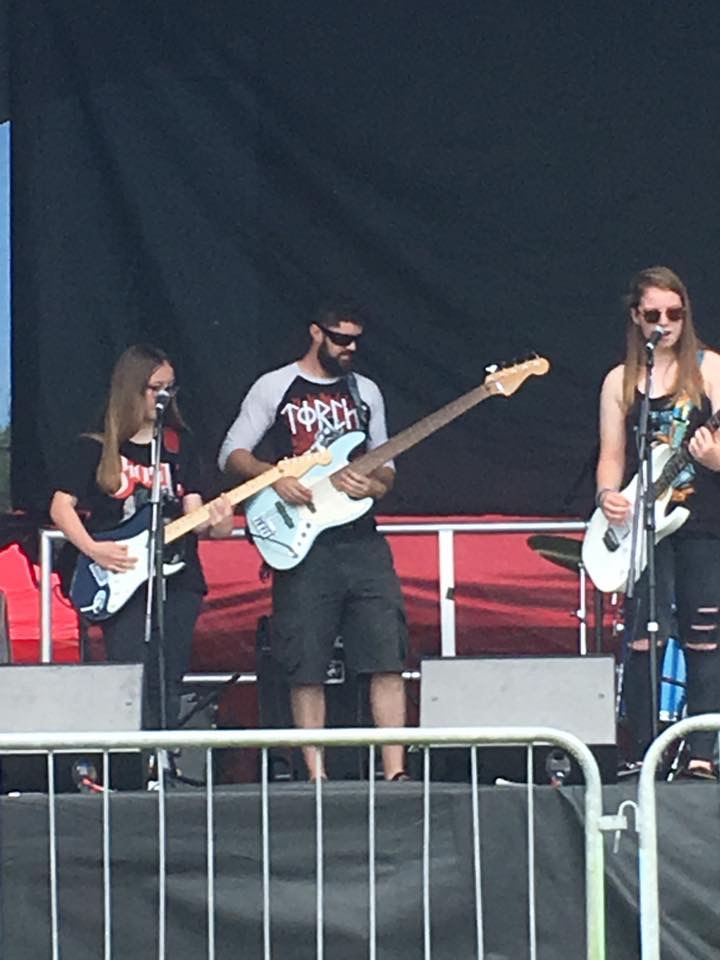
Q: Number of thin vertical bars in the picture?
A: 10